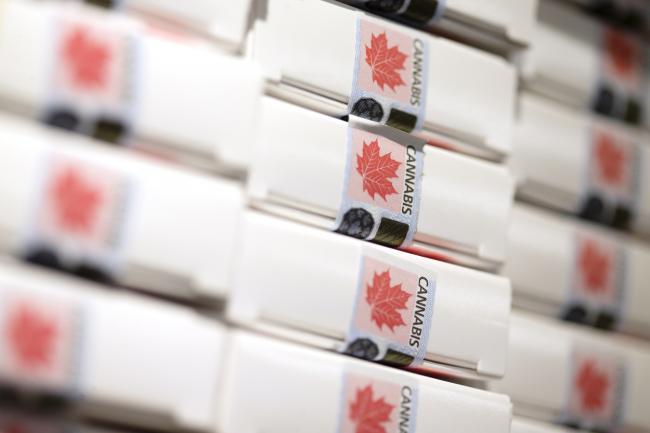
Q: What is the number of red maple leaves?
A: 11